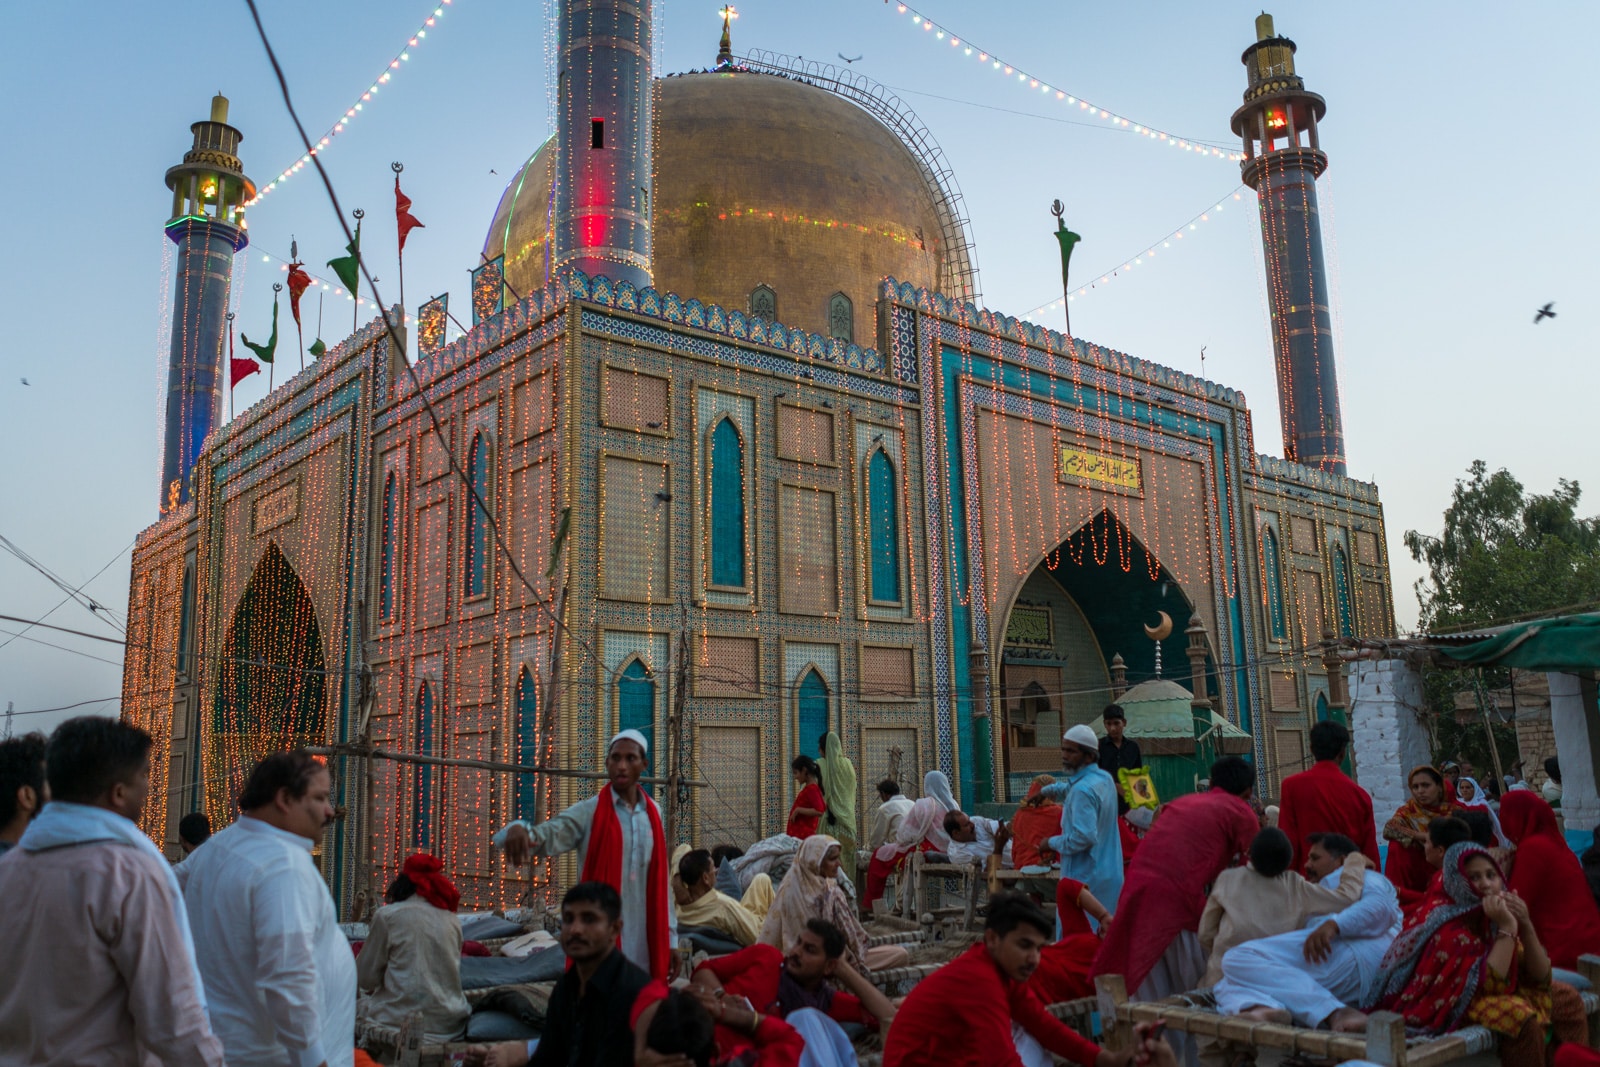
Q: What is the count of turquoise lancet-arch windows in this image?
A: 12